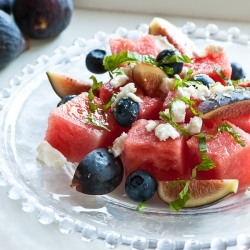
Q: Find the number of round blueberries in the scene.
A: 7